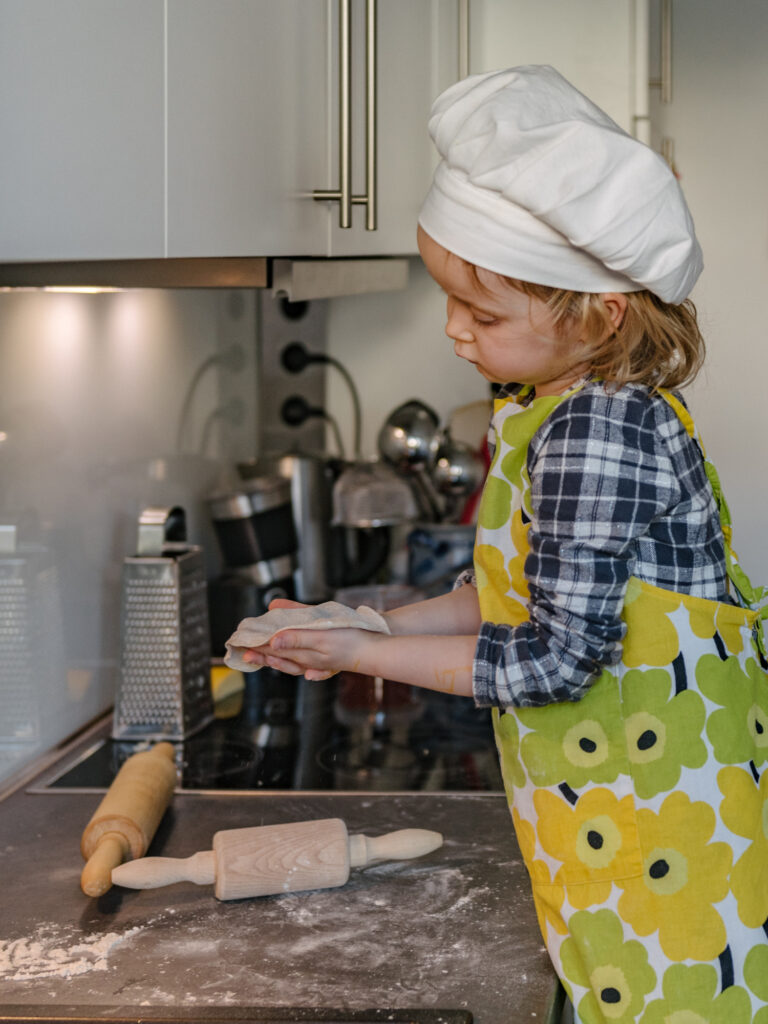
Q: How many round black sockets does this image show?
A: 3